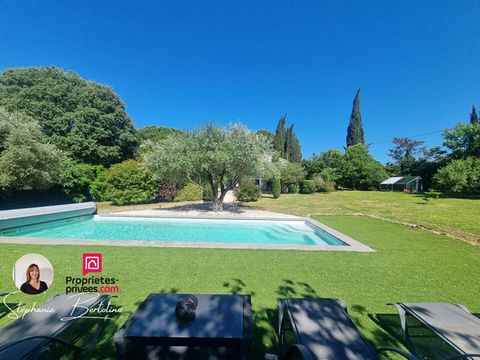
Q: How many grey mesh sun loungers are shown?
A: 3